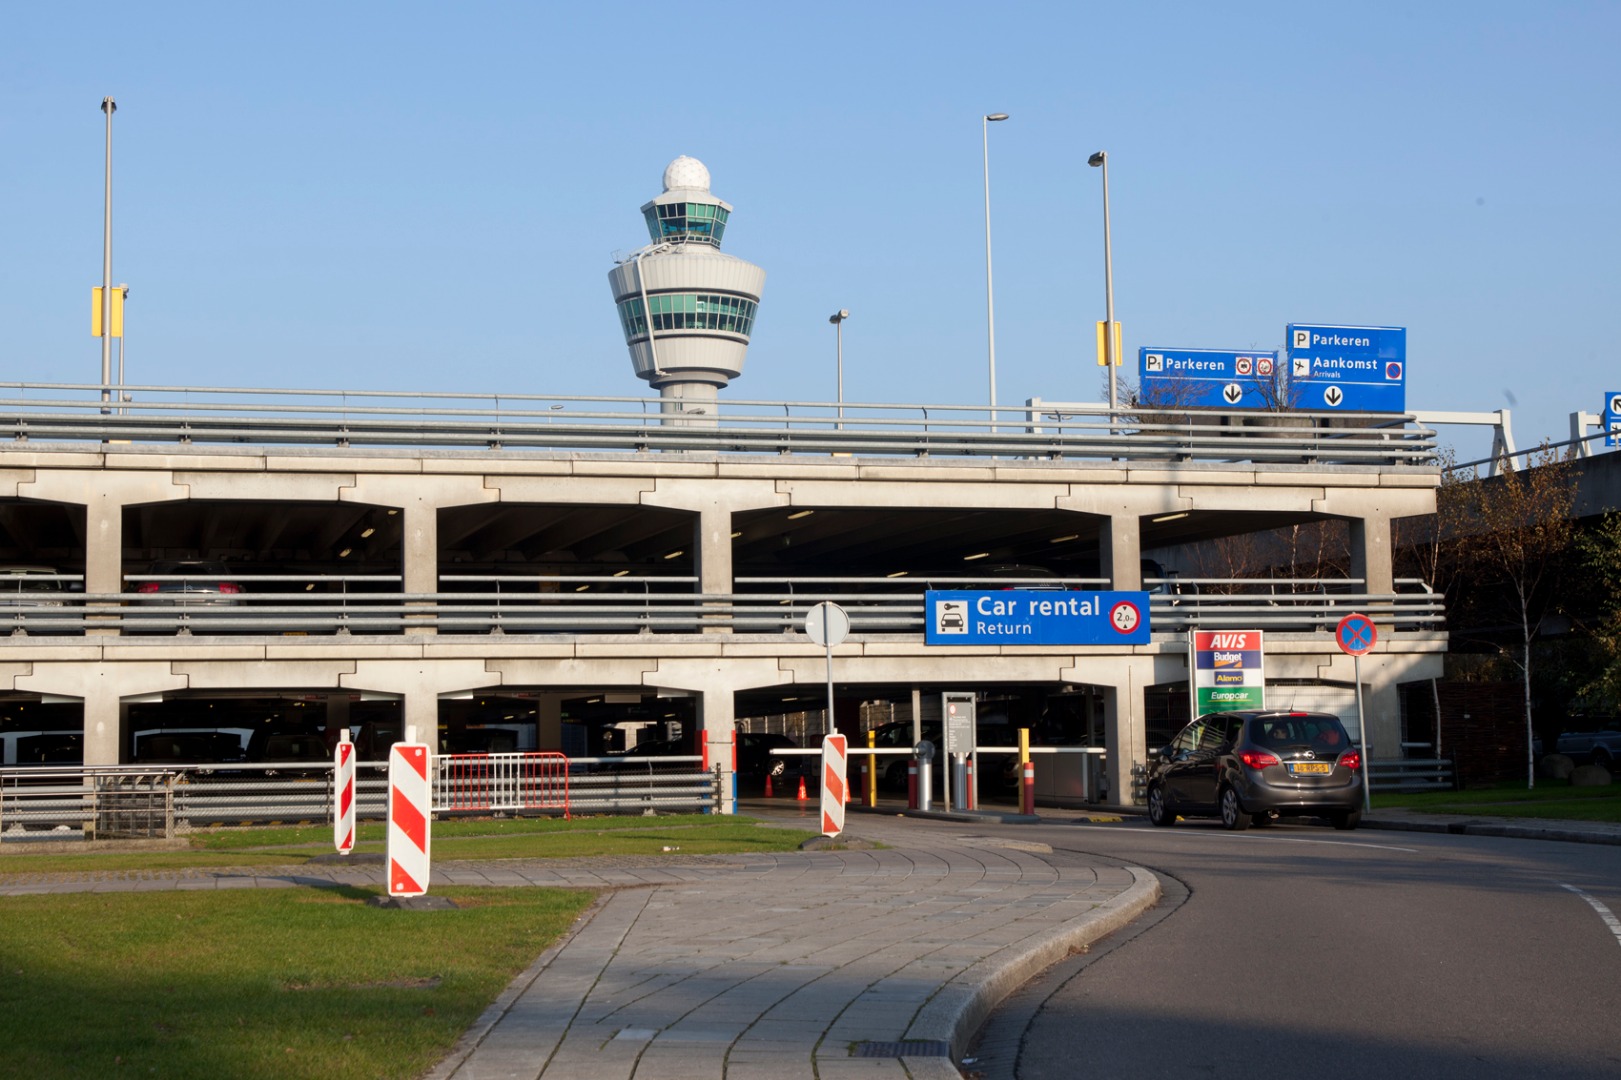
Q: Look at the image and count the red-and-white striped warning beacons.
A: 3